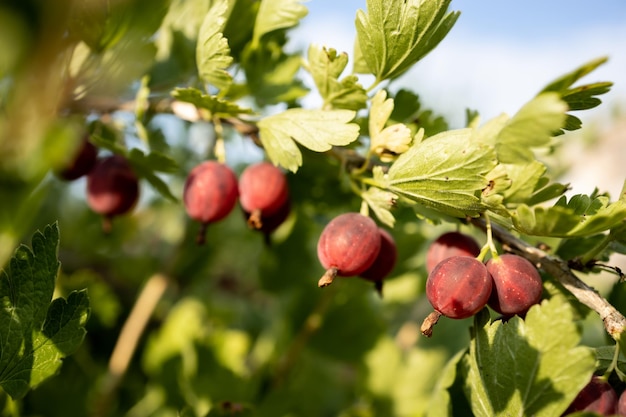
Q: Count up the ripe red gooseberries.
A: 12